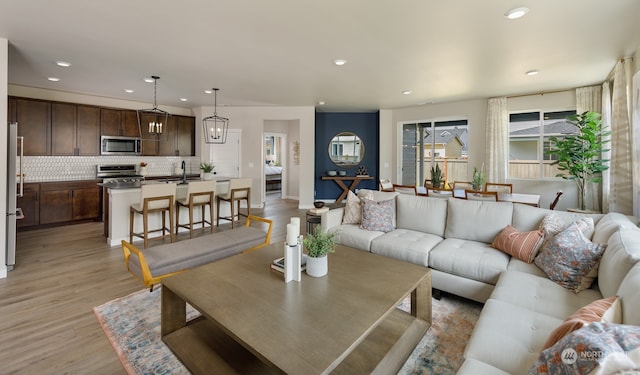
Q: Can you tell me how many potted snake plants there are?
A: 2